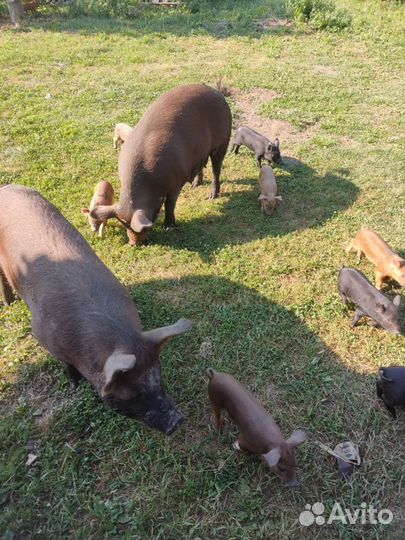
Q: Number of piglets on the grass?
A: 8